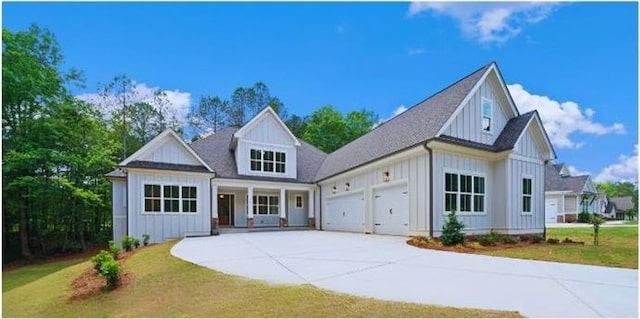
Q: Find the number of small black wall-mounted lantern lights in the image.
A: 3